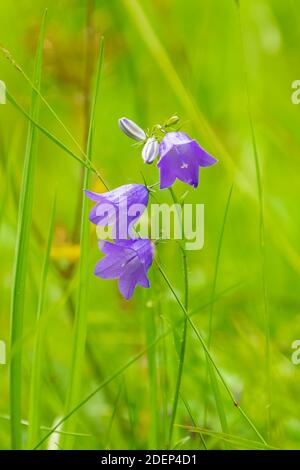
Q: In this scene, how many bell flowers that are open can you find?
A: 3